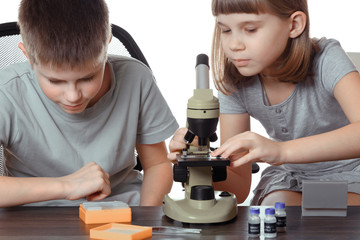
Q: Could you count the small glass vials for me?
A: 3